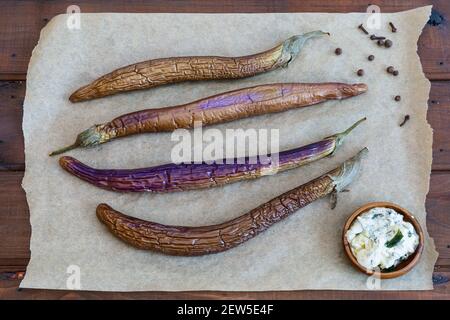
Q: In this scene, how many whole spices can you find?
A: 12